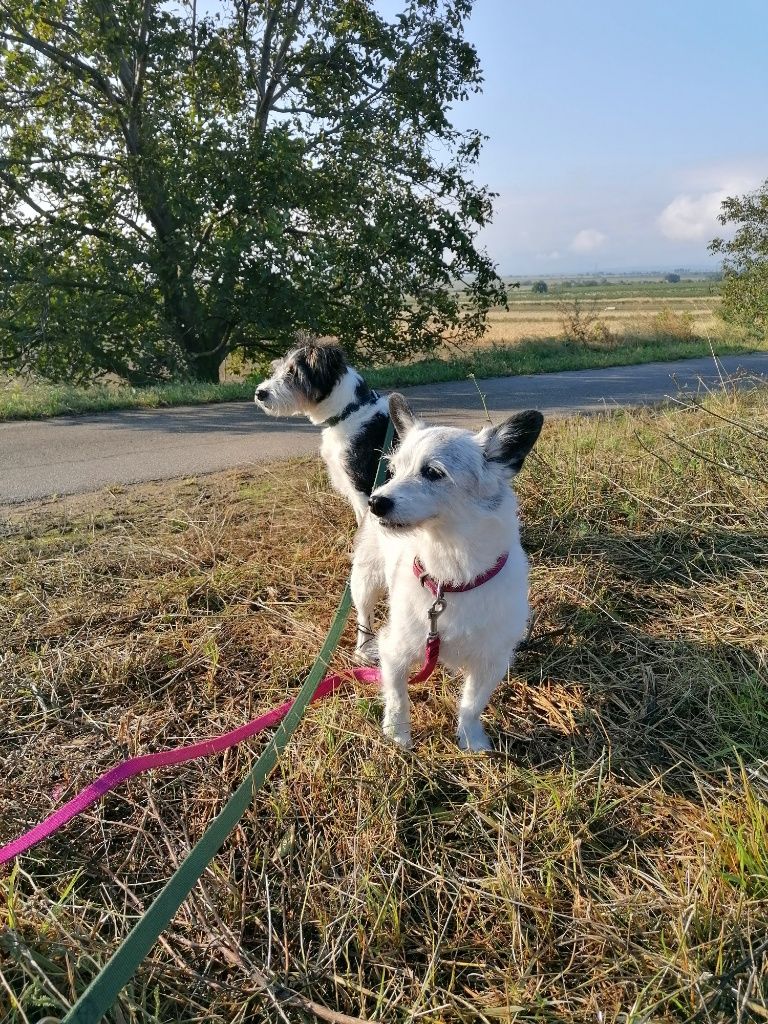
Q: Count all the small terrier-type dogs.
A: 2